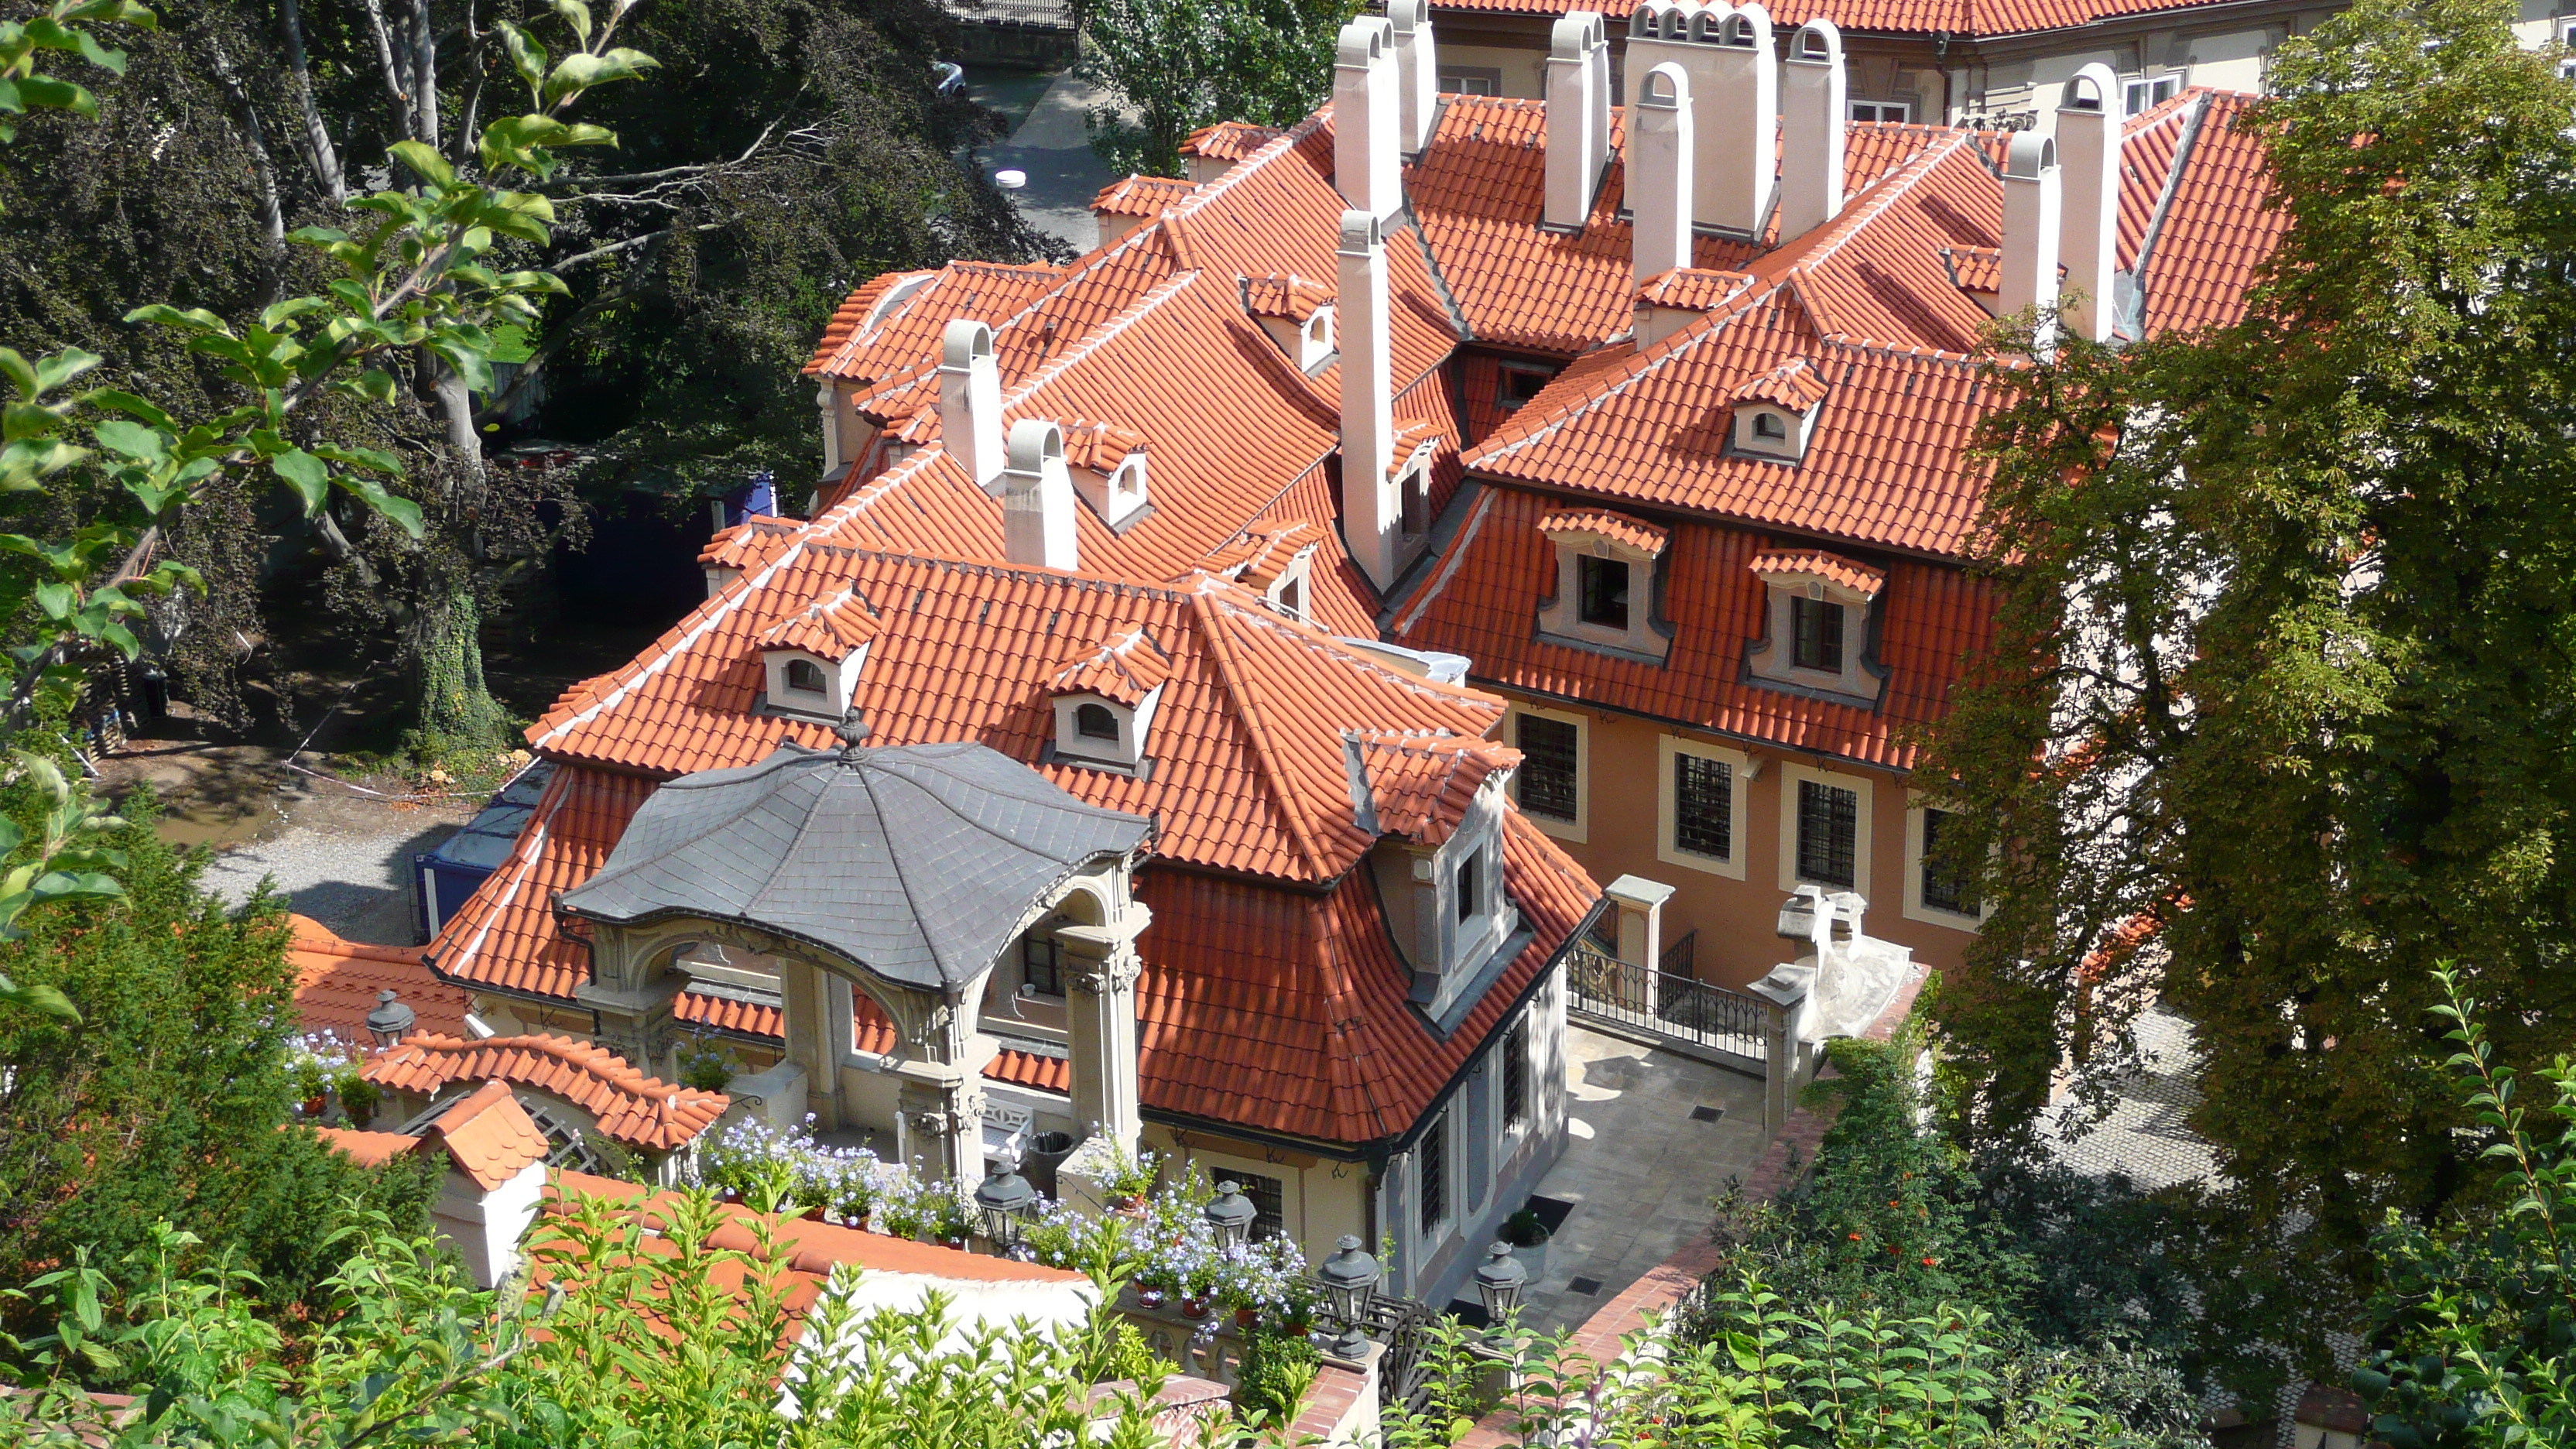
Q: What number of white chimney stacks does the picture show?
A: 11